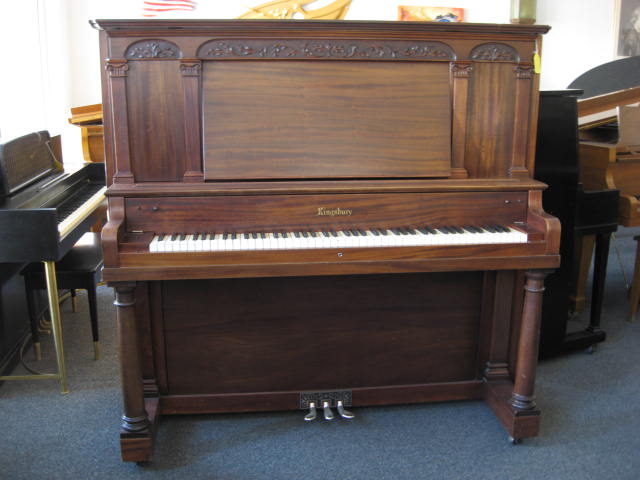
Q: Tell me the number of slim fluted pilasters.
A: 4